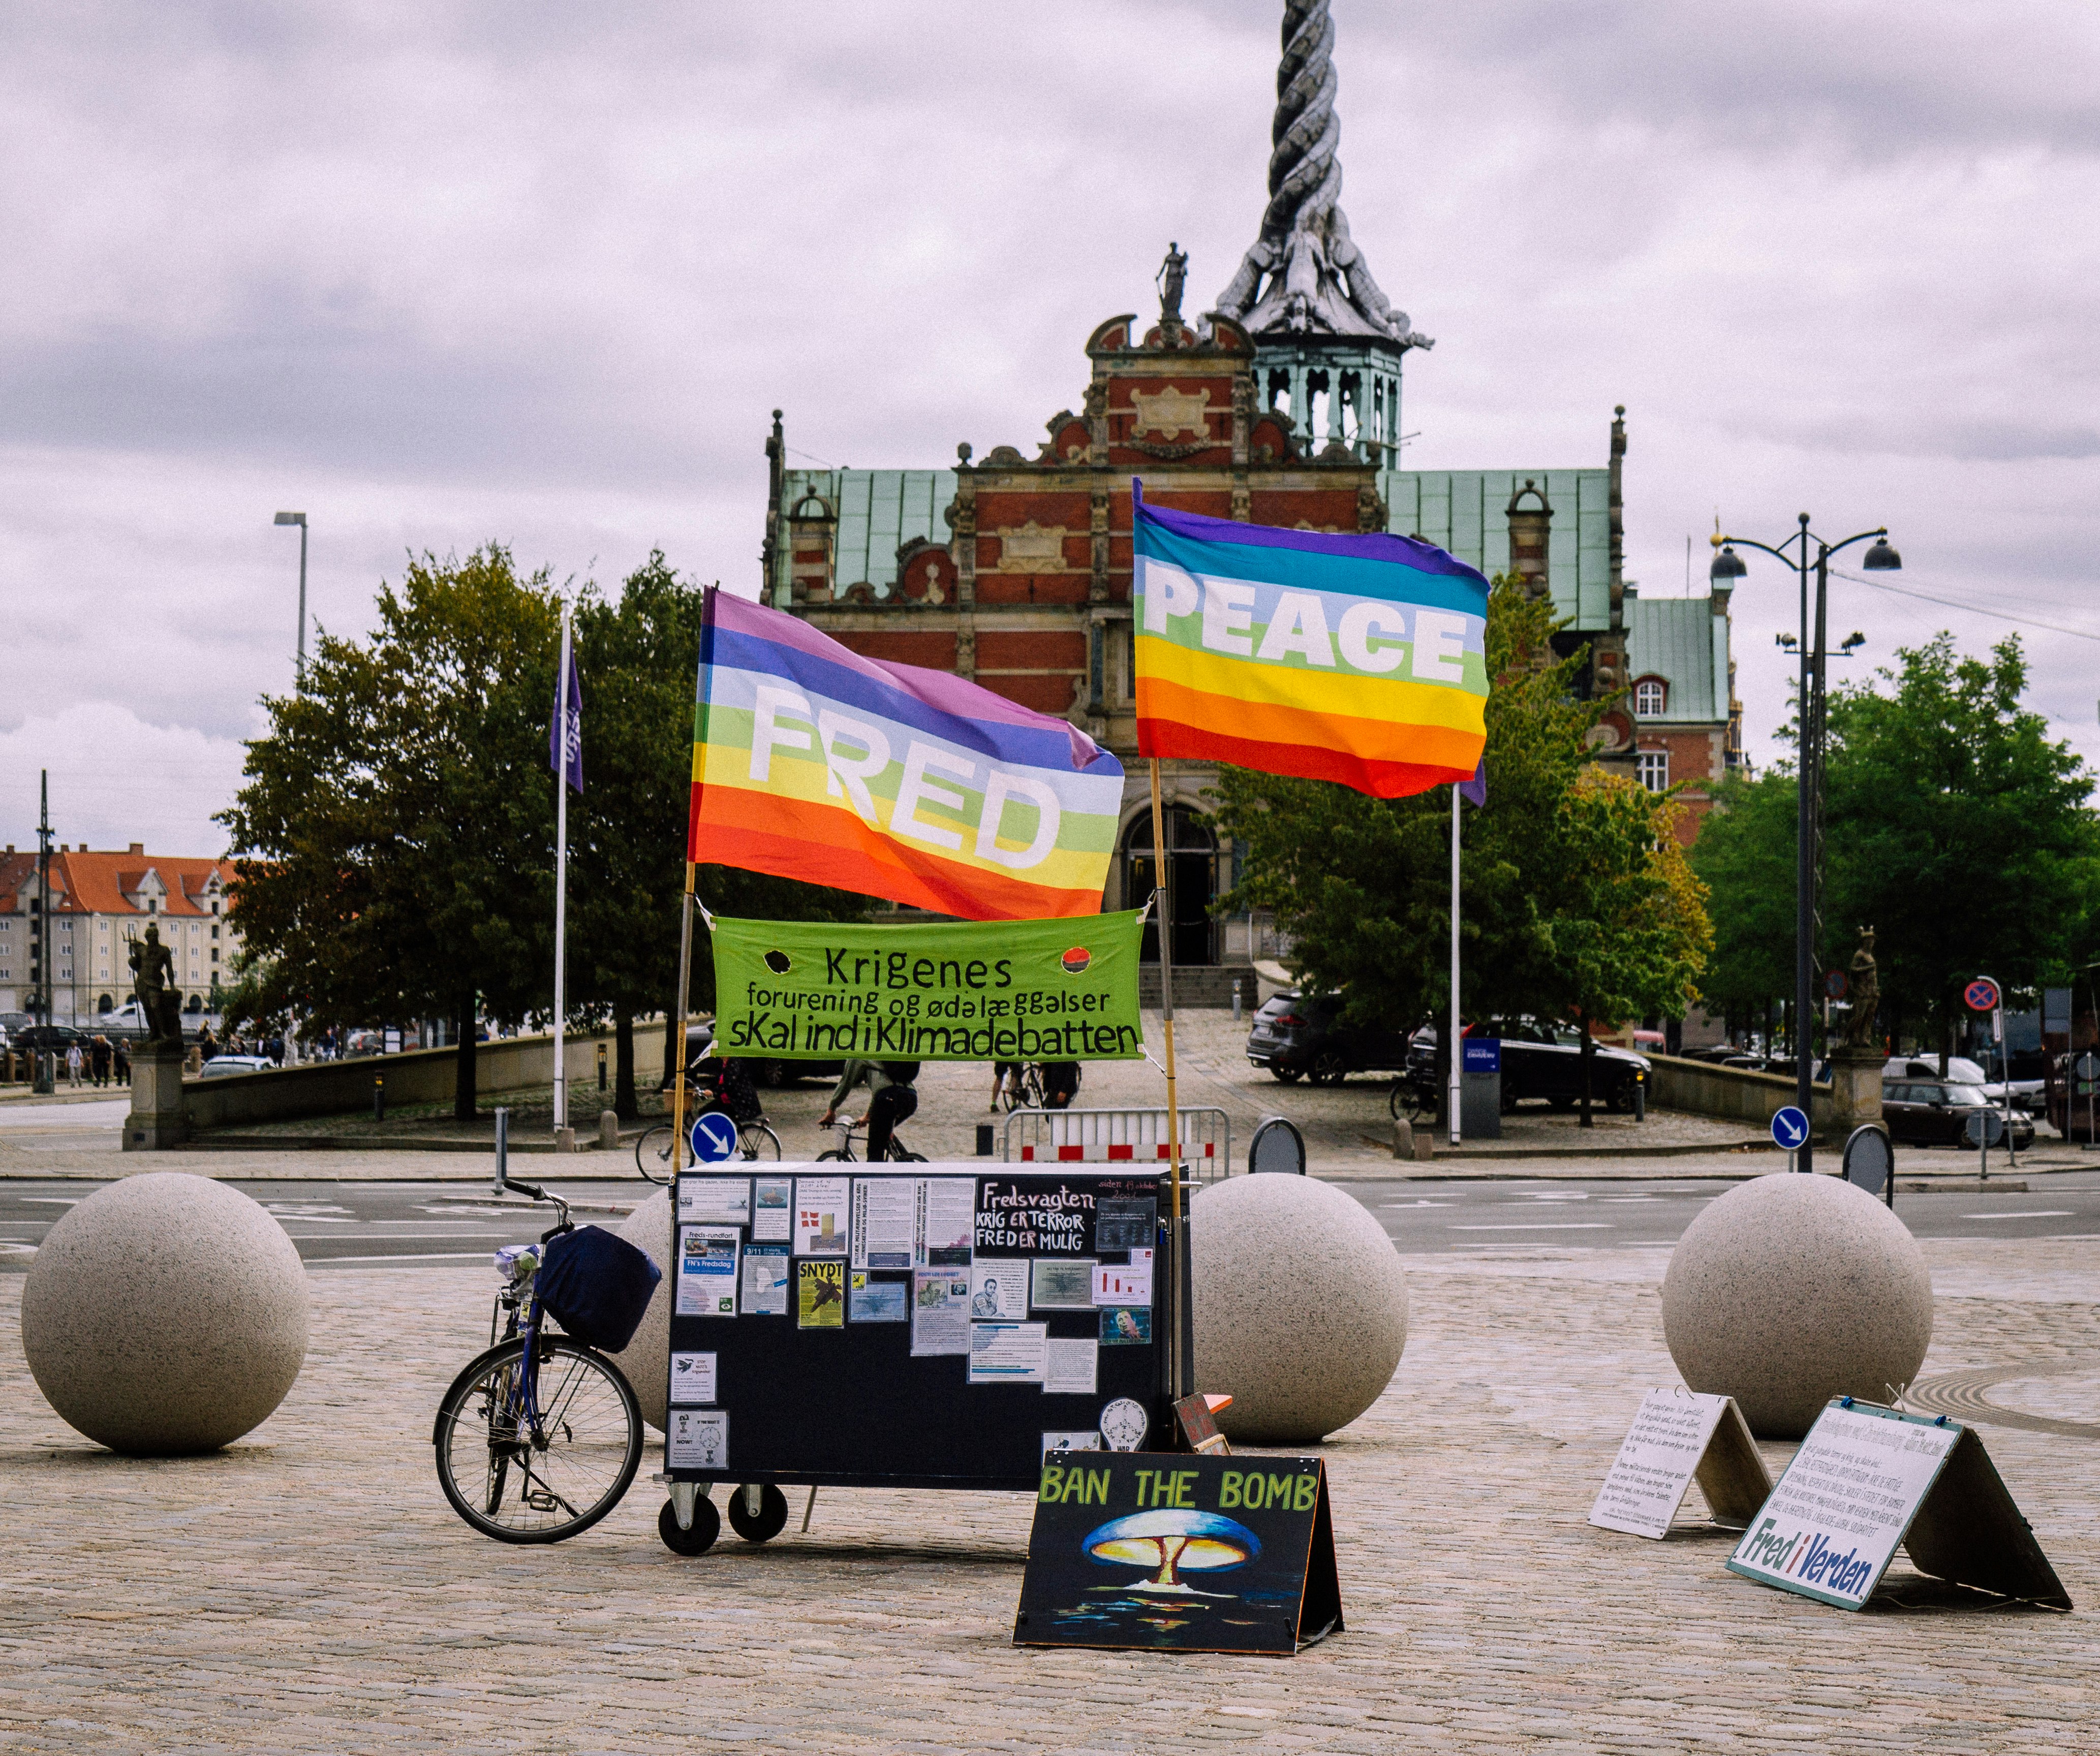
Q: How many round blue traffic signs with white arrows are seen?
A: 2